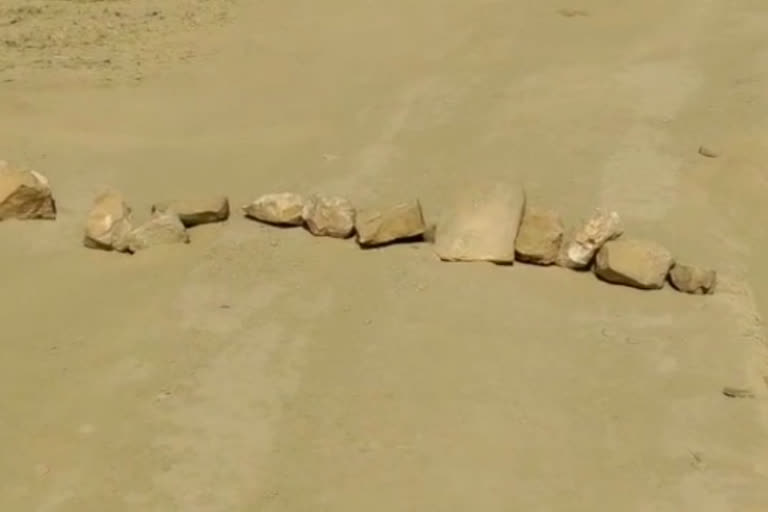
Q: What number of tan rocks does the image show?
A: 12